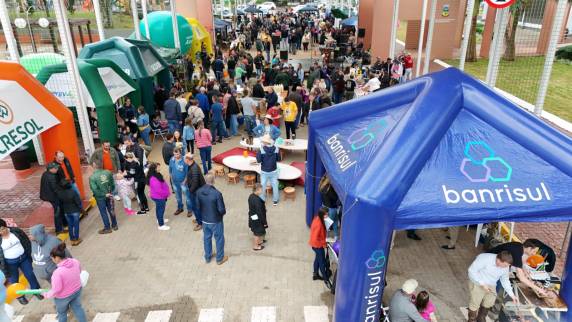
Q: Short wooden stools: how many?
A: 5